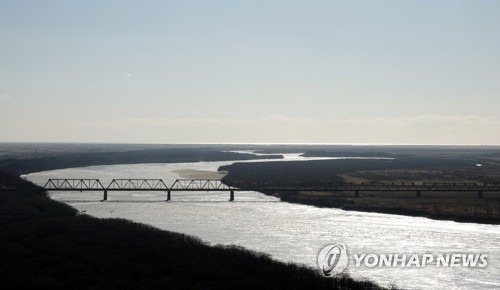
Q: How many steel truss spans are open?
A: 3